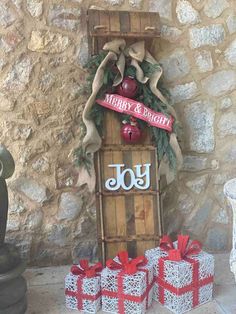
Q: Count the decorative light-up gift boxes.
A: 3